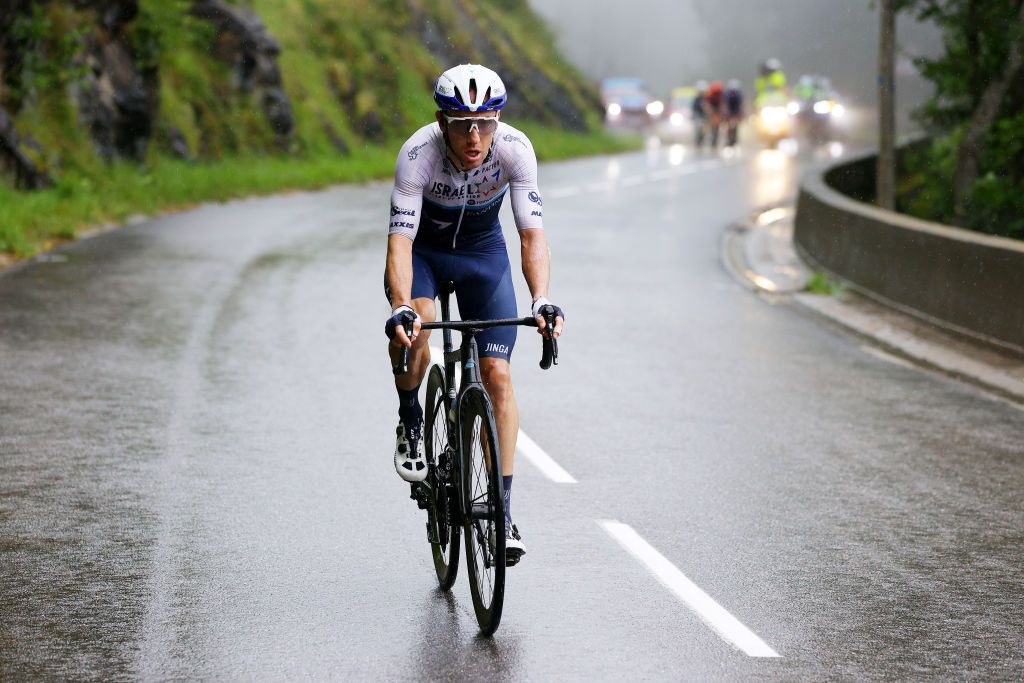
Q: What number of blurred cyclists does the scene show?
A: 3